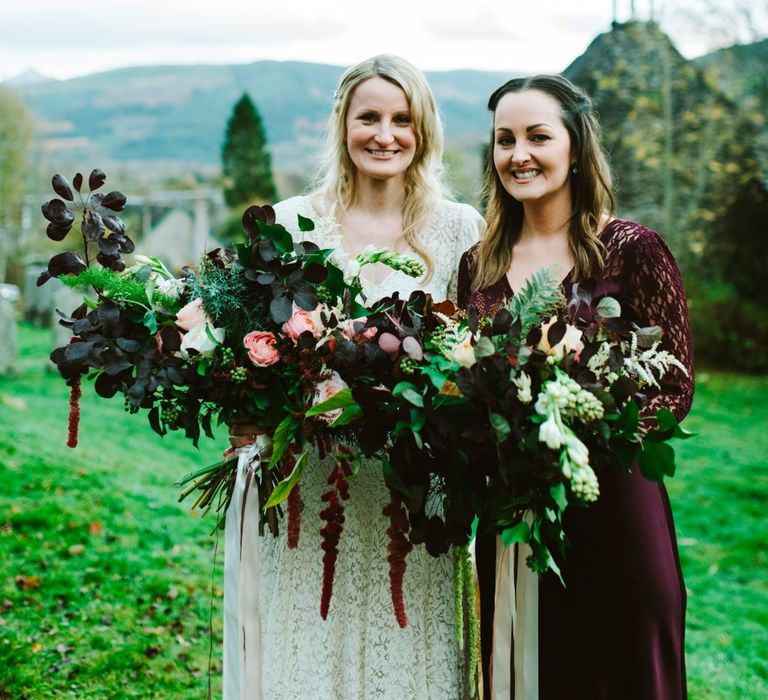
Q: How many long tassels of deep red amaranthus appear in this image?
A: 4